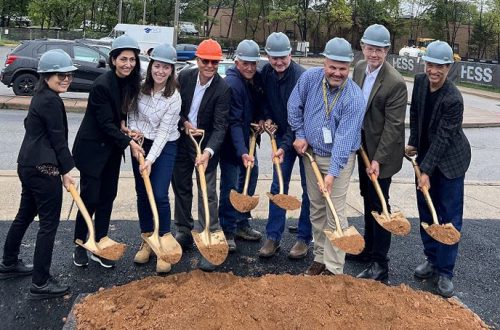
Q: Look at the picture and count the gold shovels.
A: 8